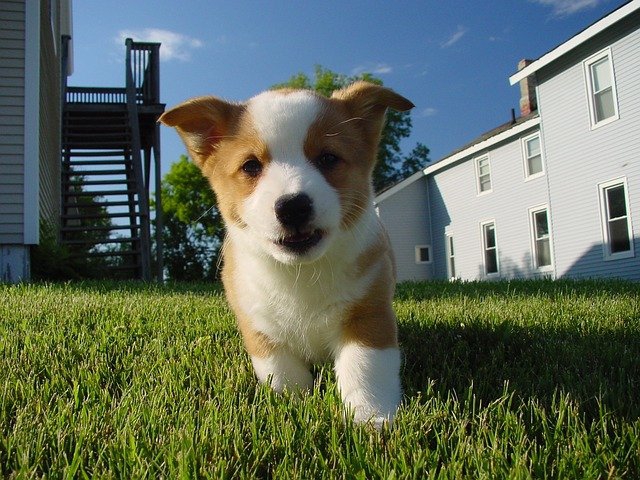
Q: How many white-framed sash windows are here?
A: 7